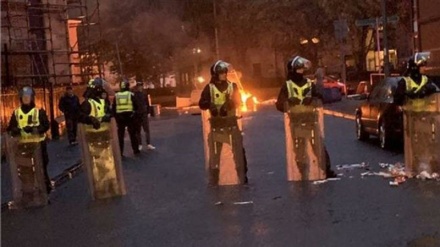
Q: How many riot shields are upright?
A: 5